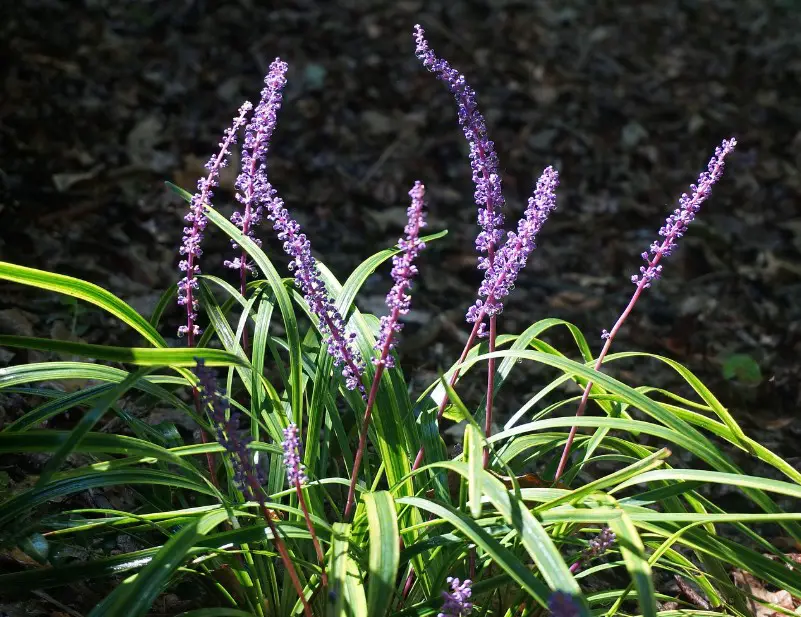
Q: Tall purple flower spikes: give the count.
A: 7